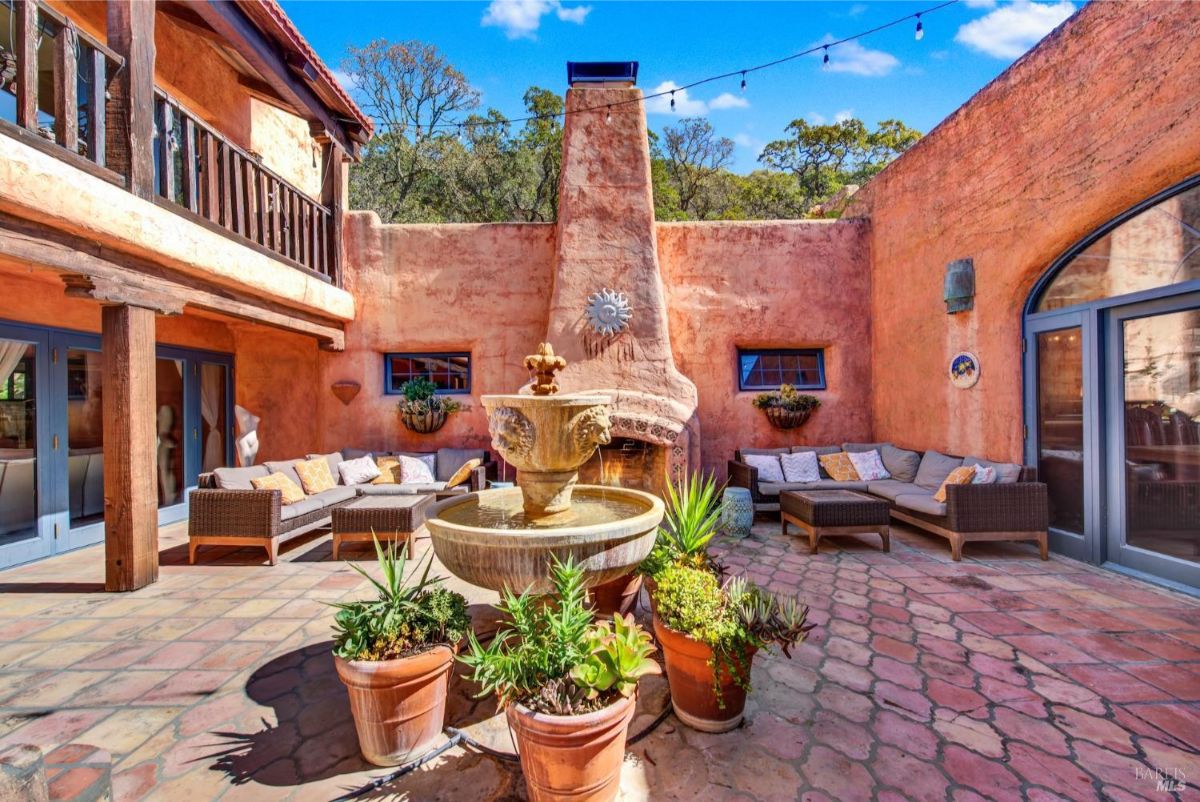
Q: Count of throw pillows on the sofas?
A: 12